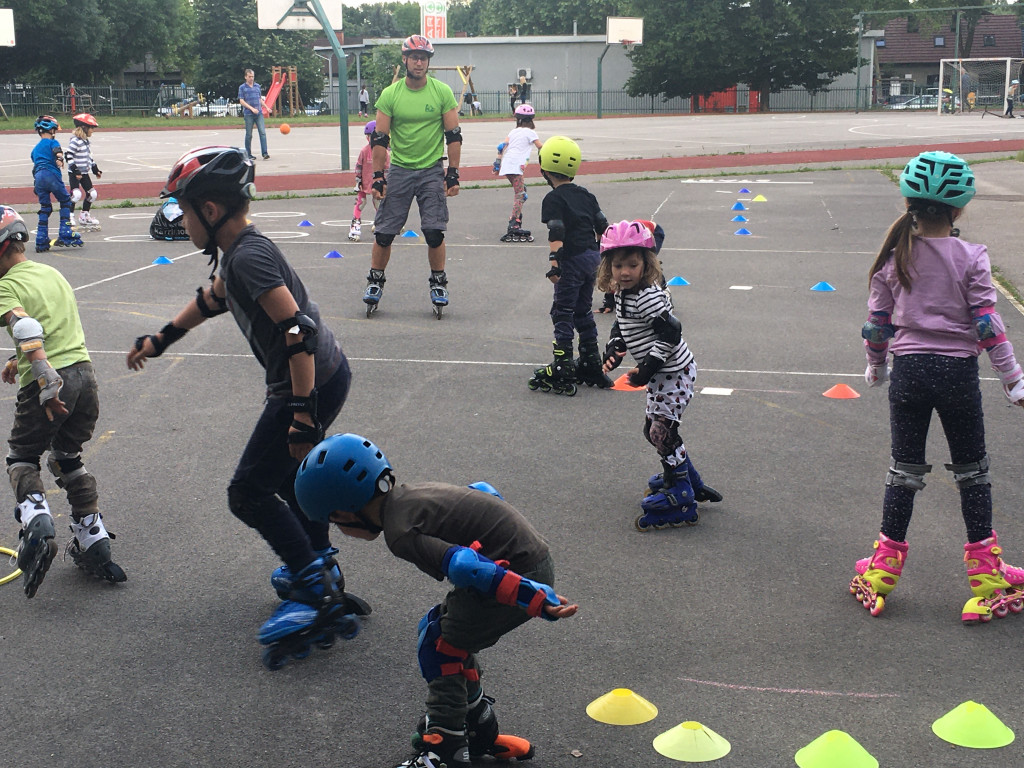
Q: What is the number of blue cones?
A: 10